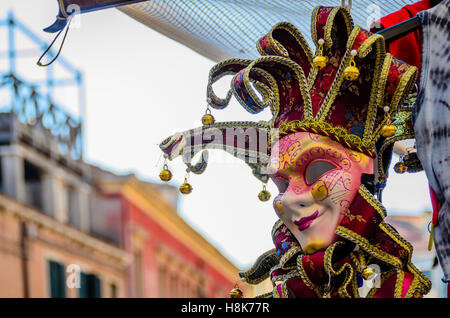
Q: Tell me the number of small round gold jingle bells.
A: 10